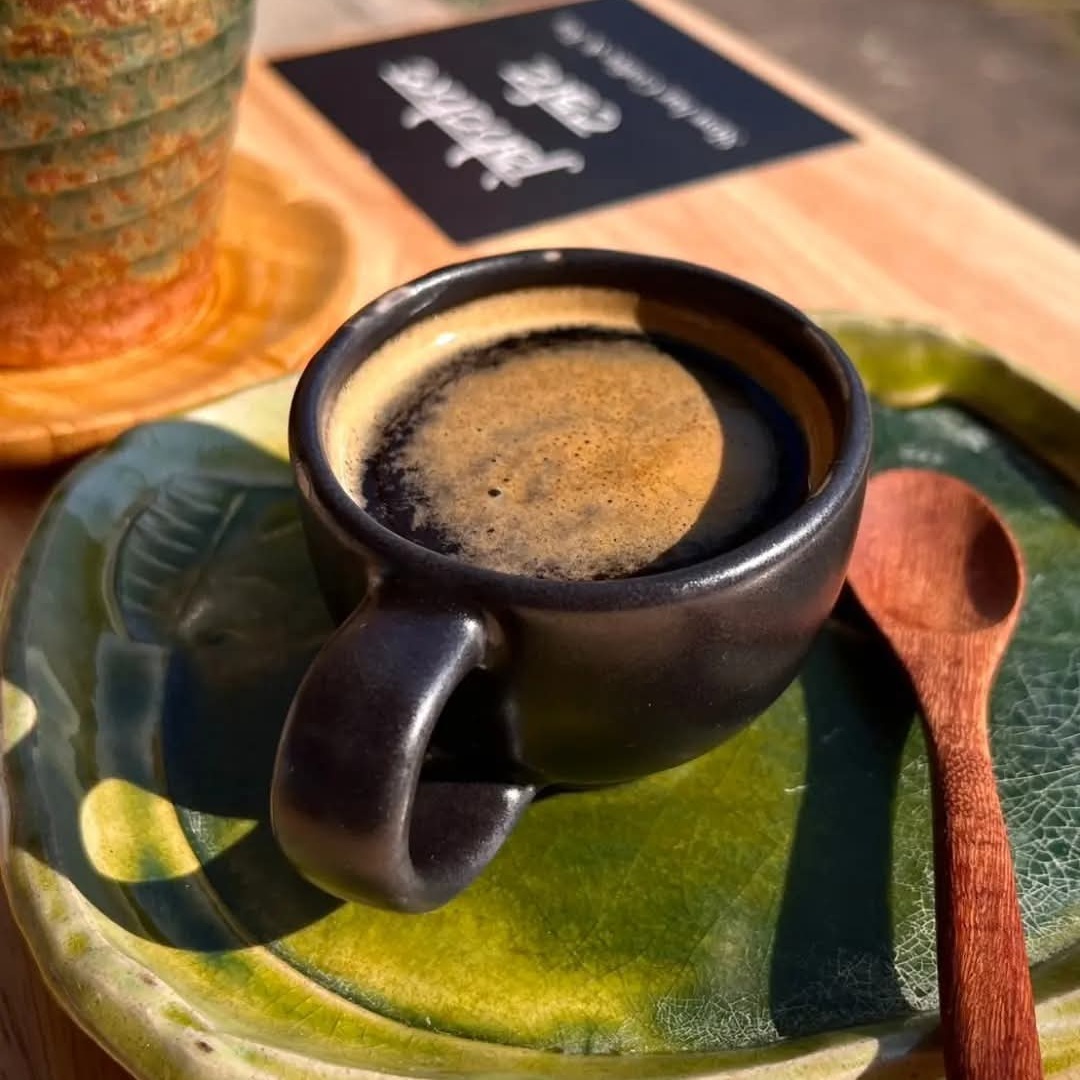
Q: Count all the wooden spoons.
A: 1